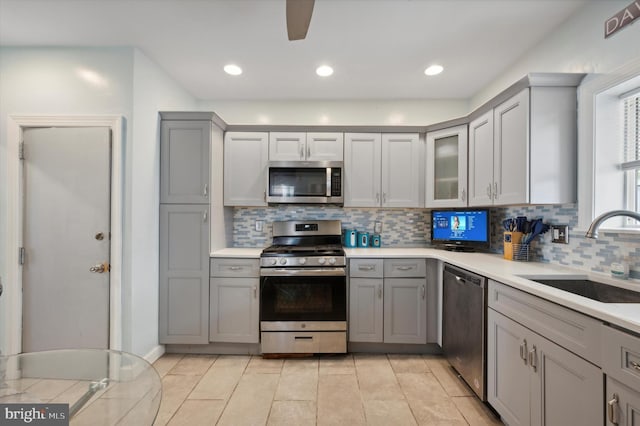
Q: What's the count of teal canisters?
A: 3